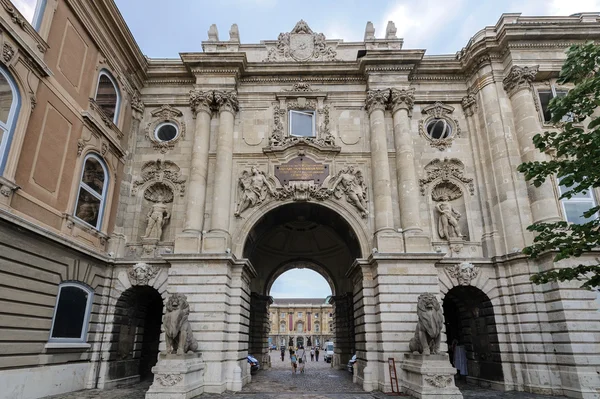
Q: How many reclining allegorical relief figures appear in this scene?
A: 2